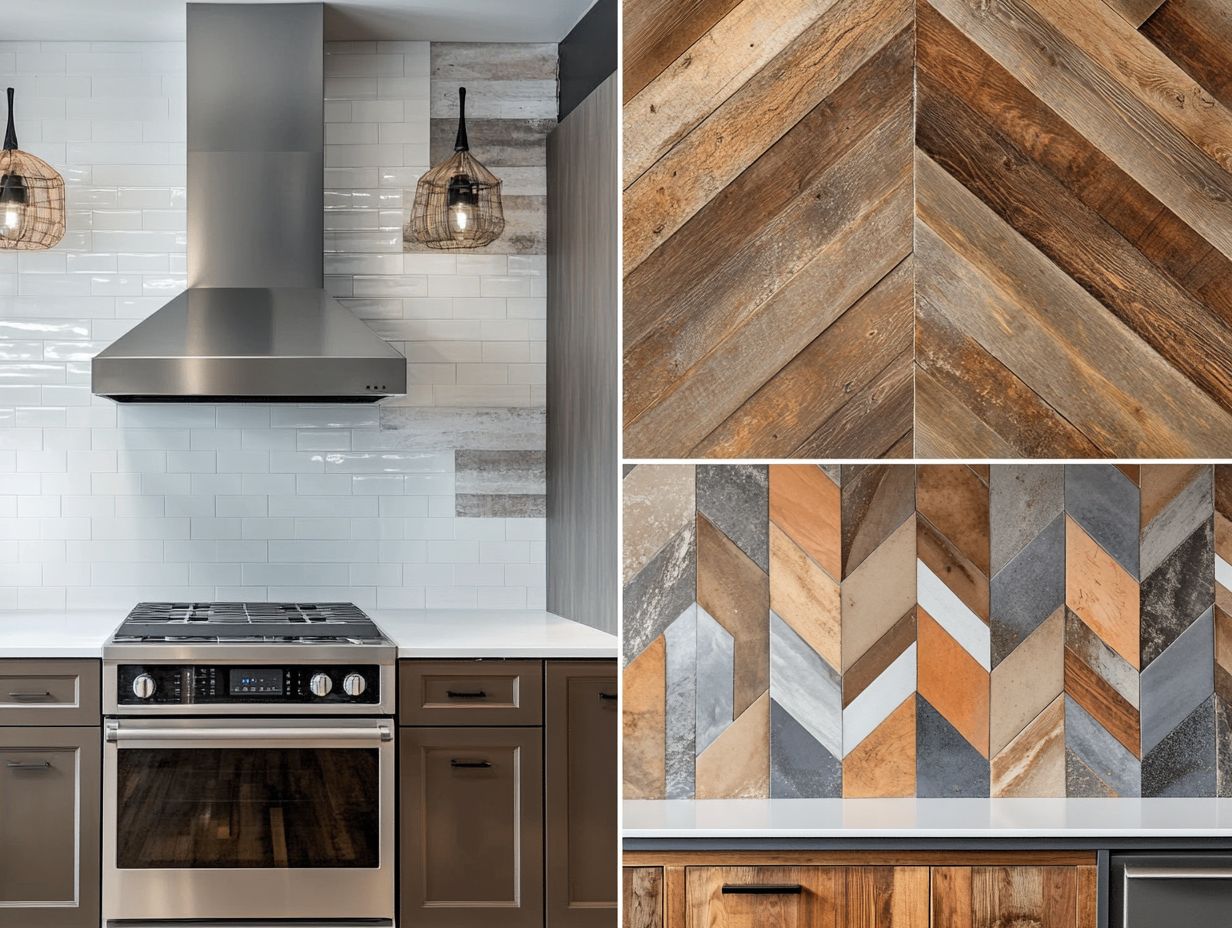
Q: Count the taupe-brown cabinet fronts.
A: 5